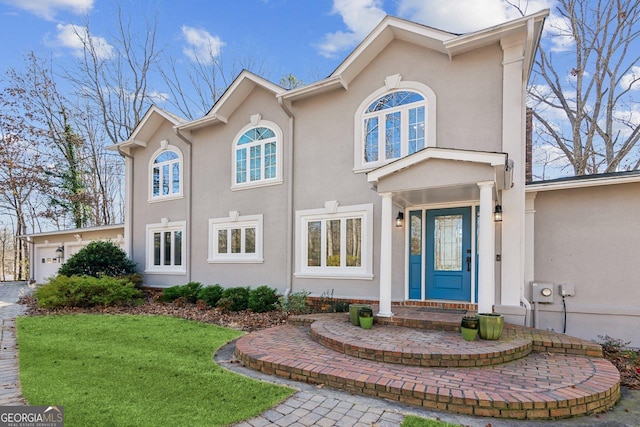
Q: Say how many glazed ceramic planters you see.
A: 4